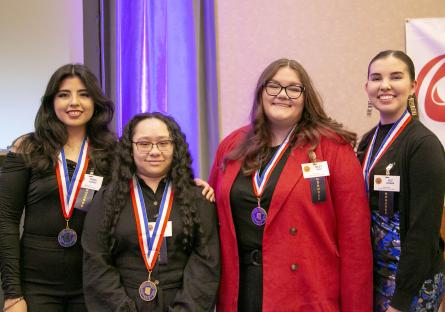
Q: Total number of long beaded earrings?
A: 2